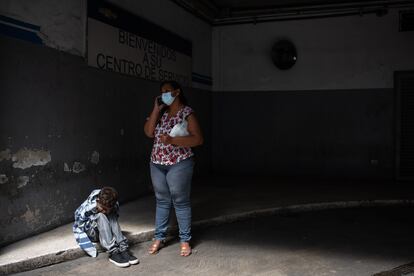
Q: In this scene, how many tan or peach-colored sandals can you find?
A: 2